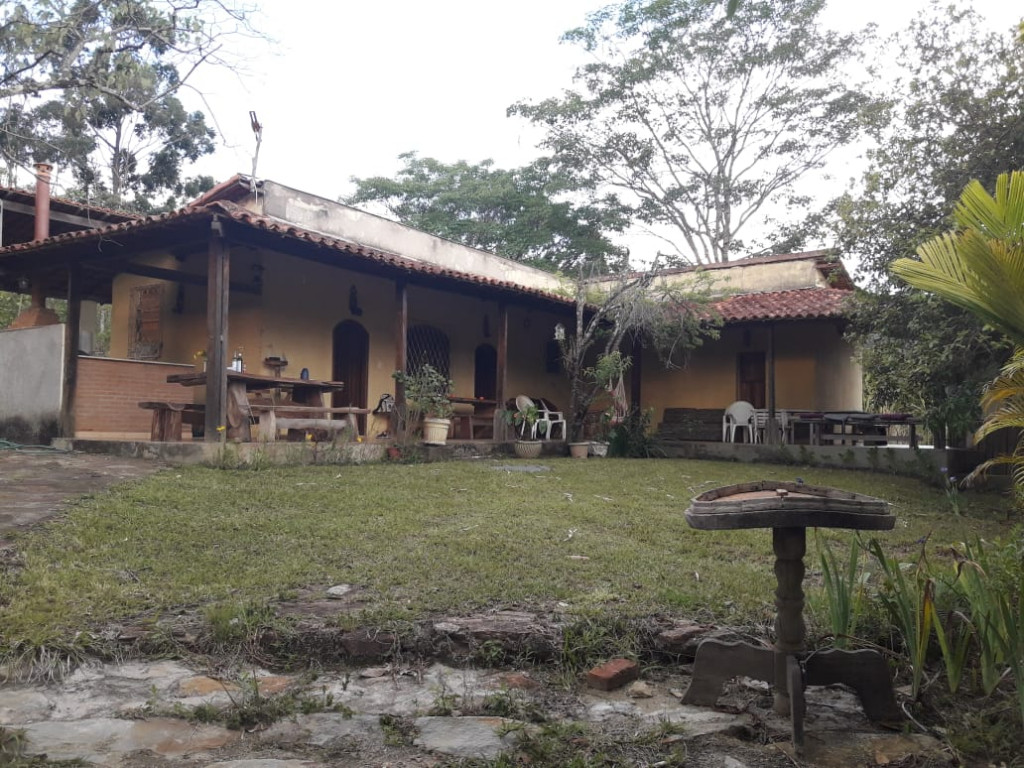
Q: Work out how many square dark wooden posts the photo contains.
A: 6